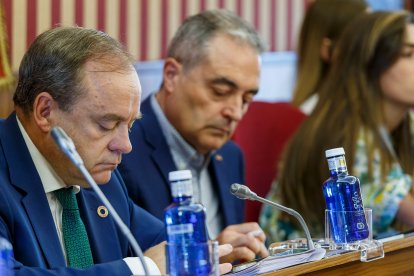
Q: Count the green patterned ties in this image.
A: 1